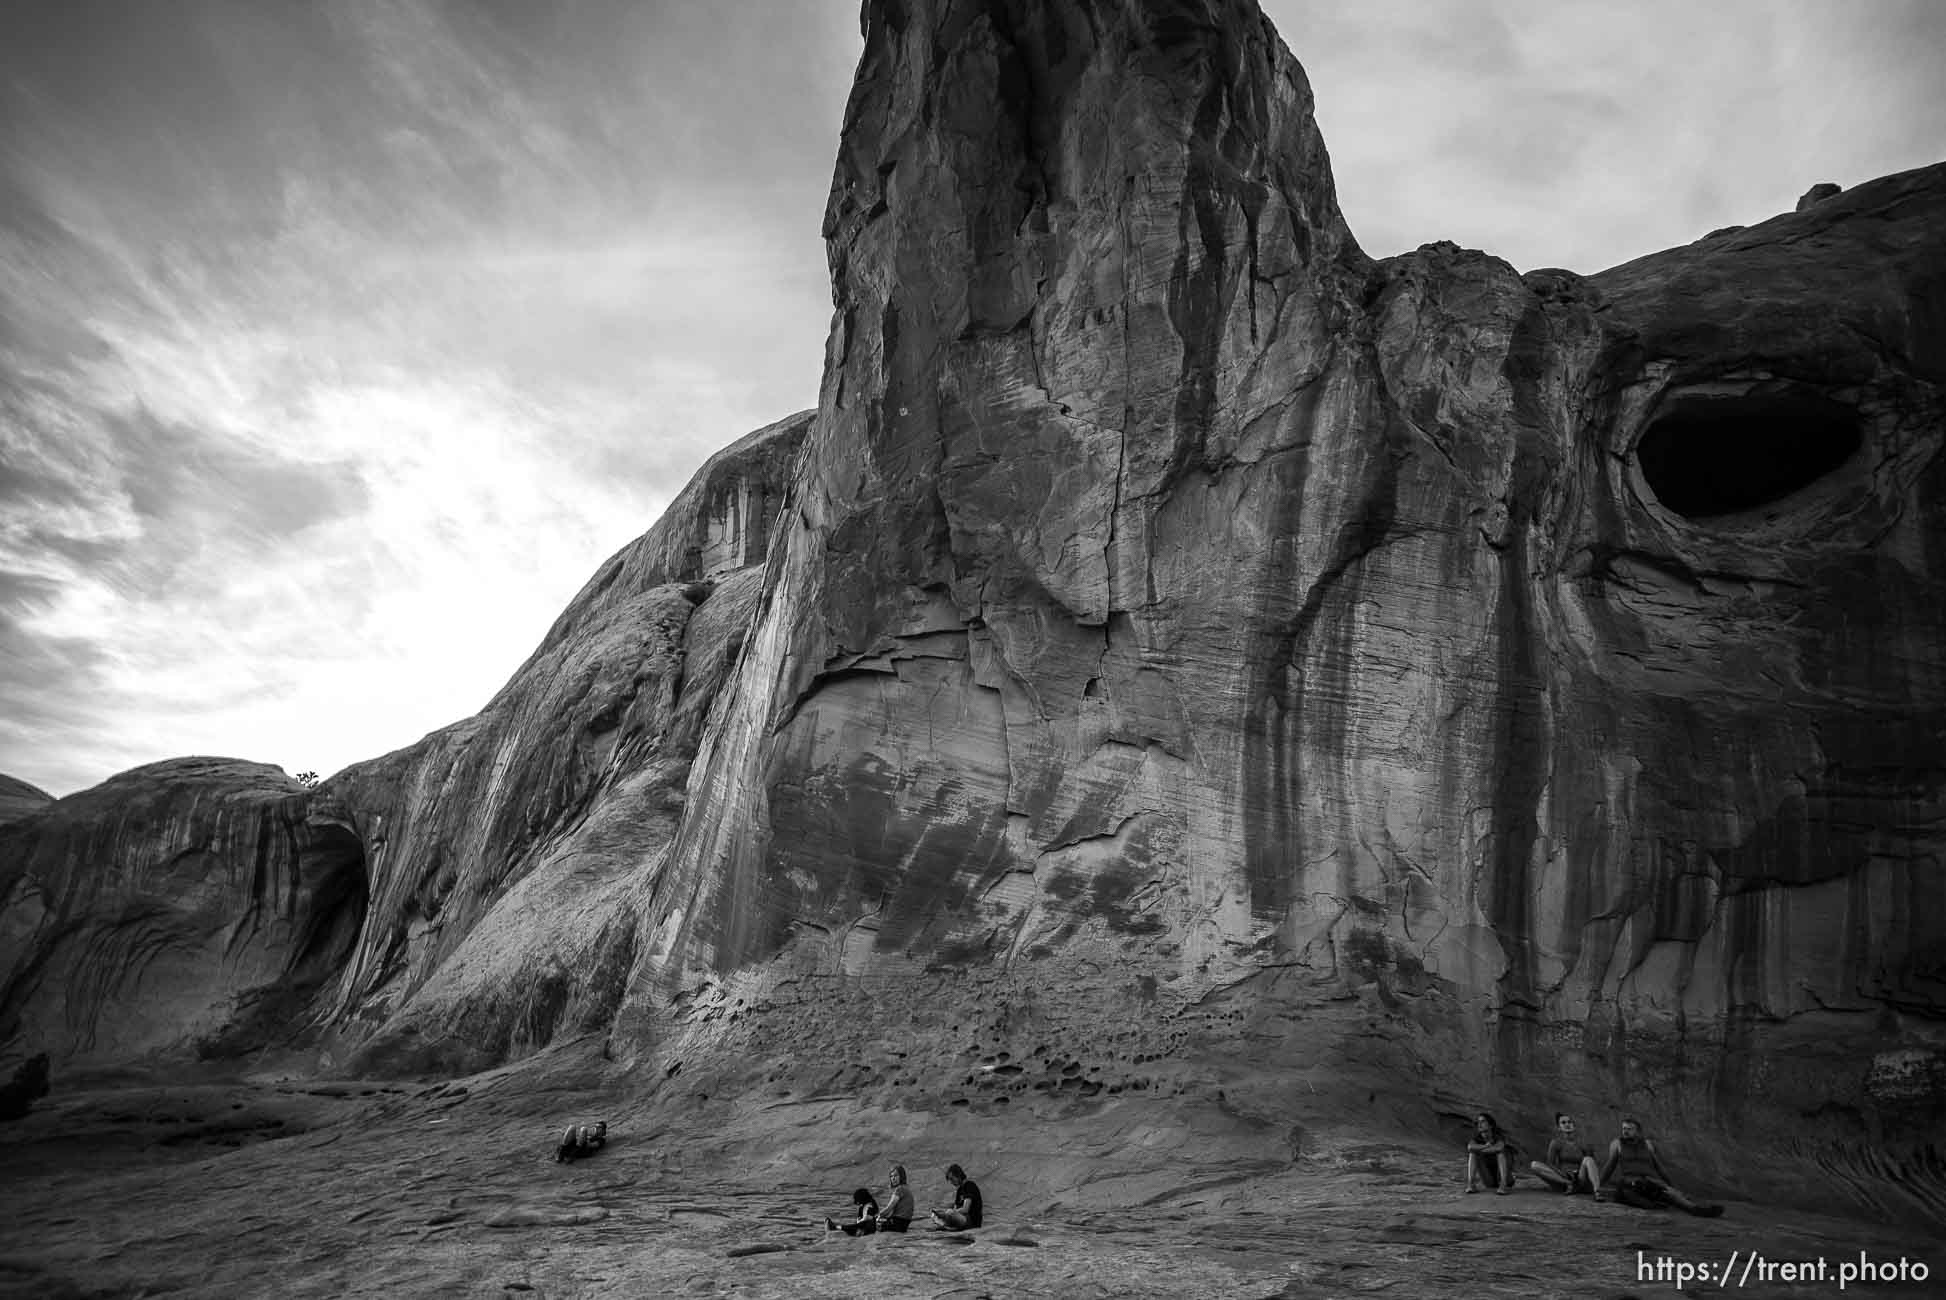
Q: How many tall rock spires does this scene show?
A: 1